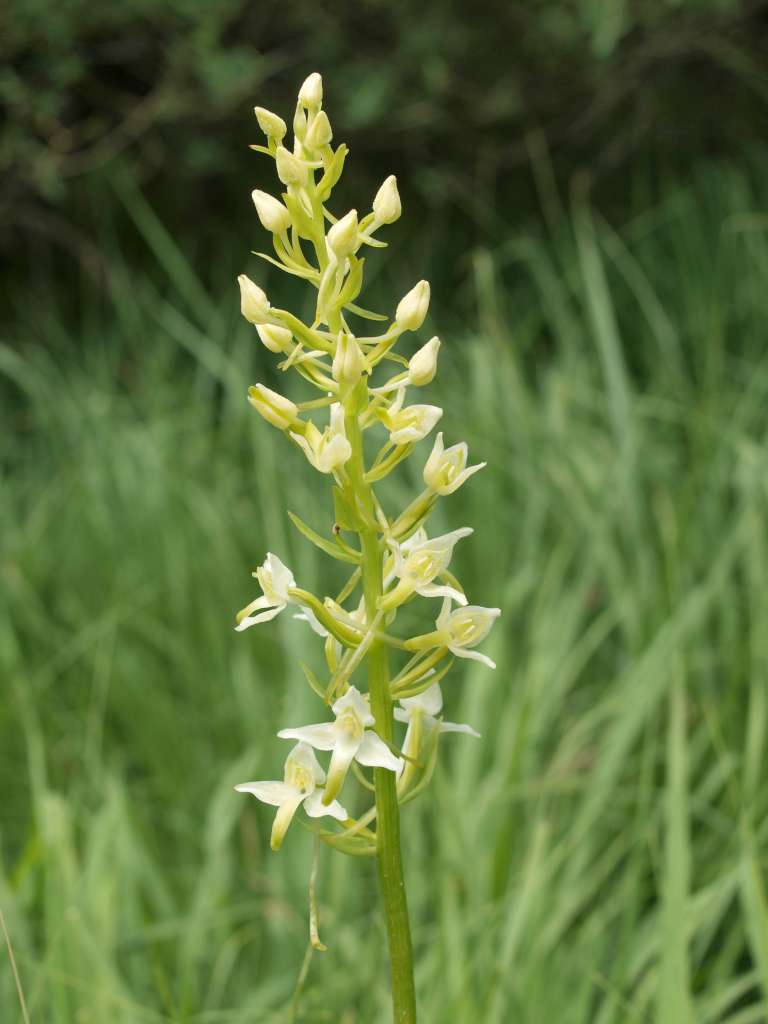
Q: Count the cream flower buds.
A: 13